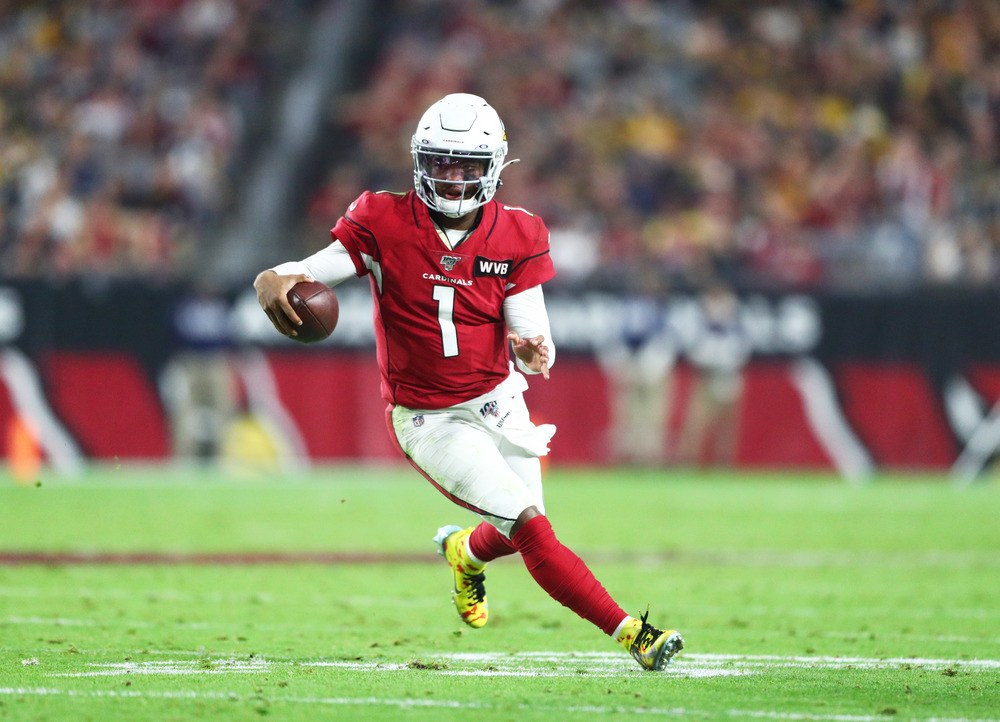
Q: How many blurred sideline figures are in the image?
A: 3